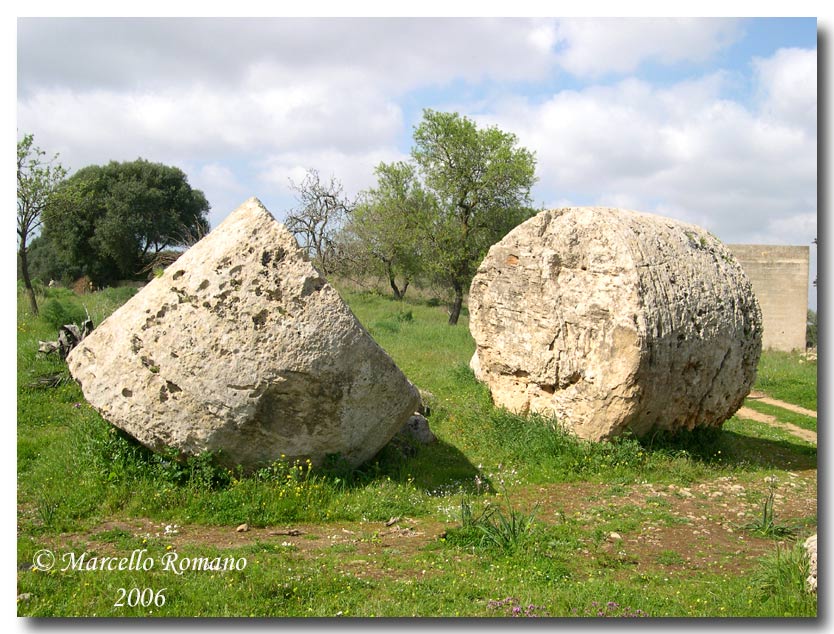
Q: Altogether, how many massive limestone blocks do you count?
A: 2